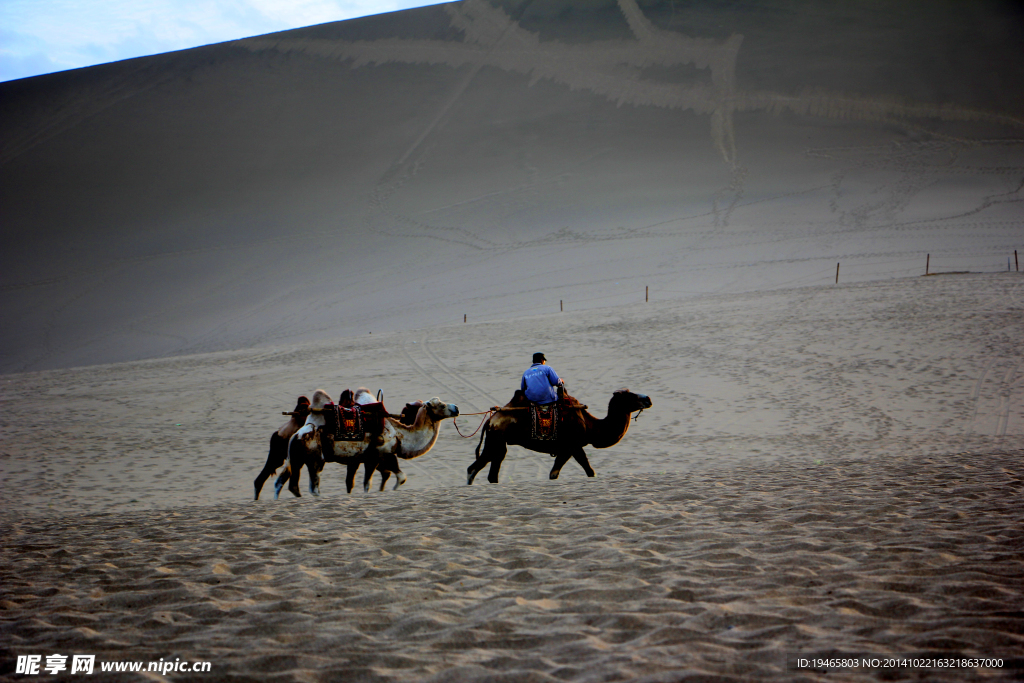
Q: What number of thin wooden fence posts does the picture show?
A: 6